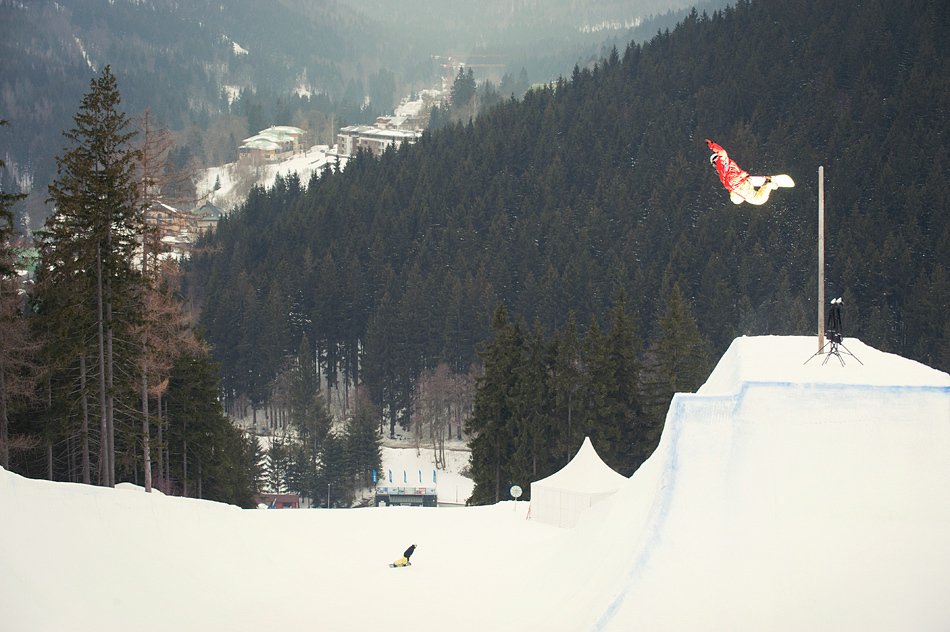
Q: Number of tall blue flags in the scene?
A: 5